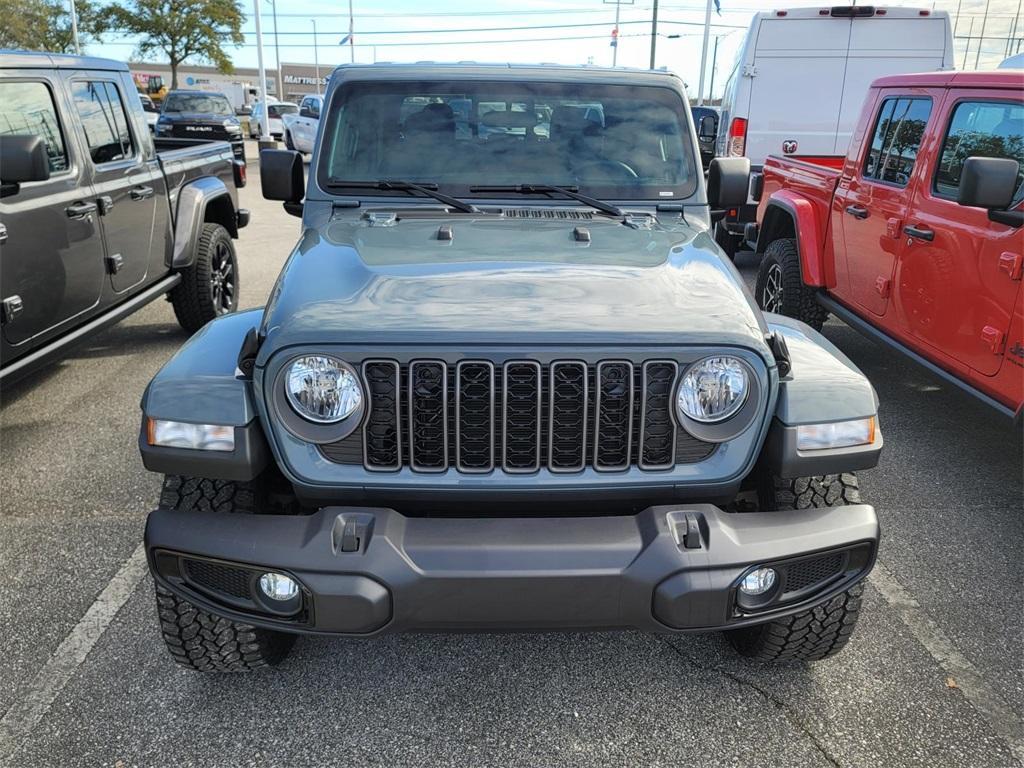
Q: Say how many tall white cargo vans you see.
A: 1